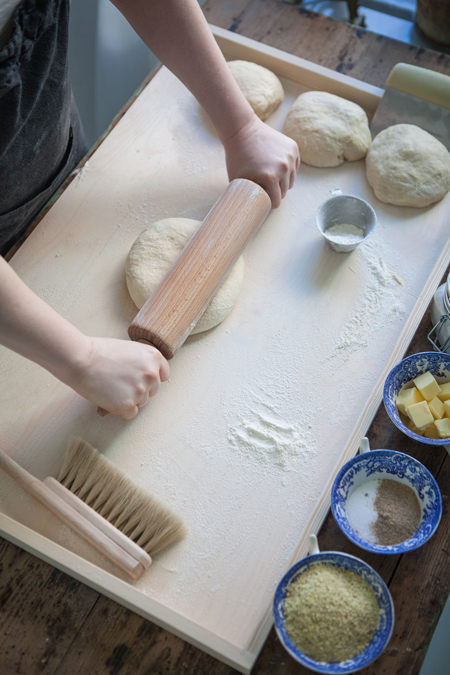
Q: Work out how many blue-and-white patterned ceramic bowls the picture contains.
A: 3